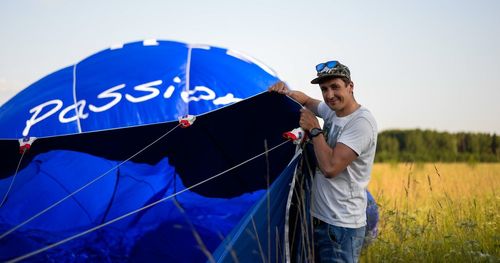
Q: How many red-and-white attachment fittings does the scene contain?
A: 3